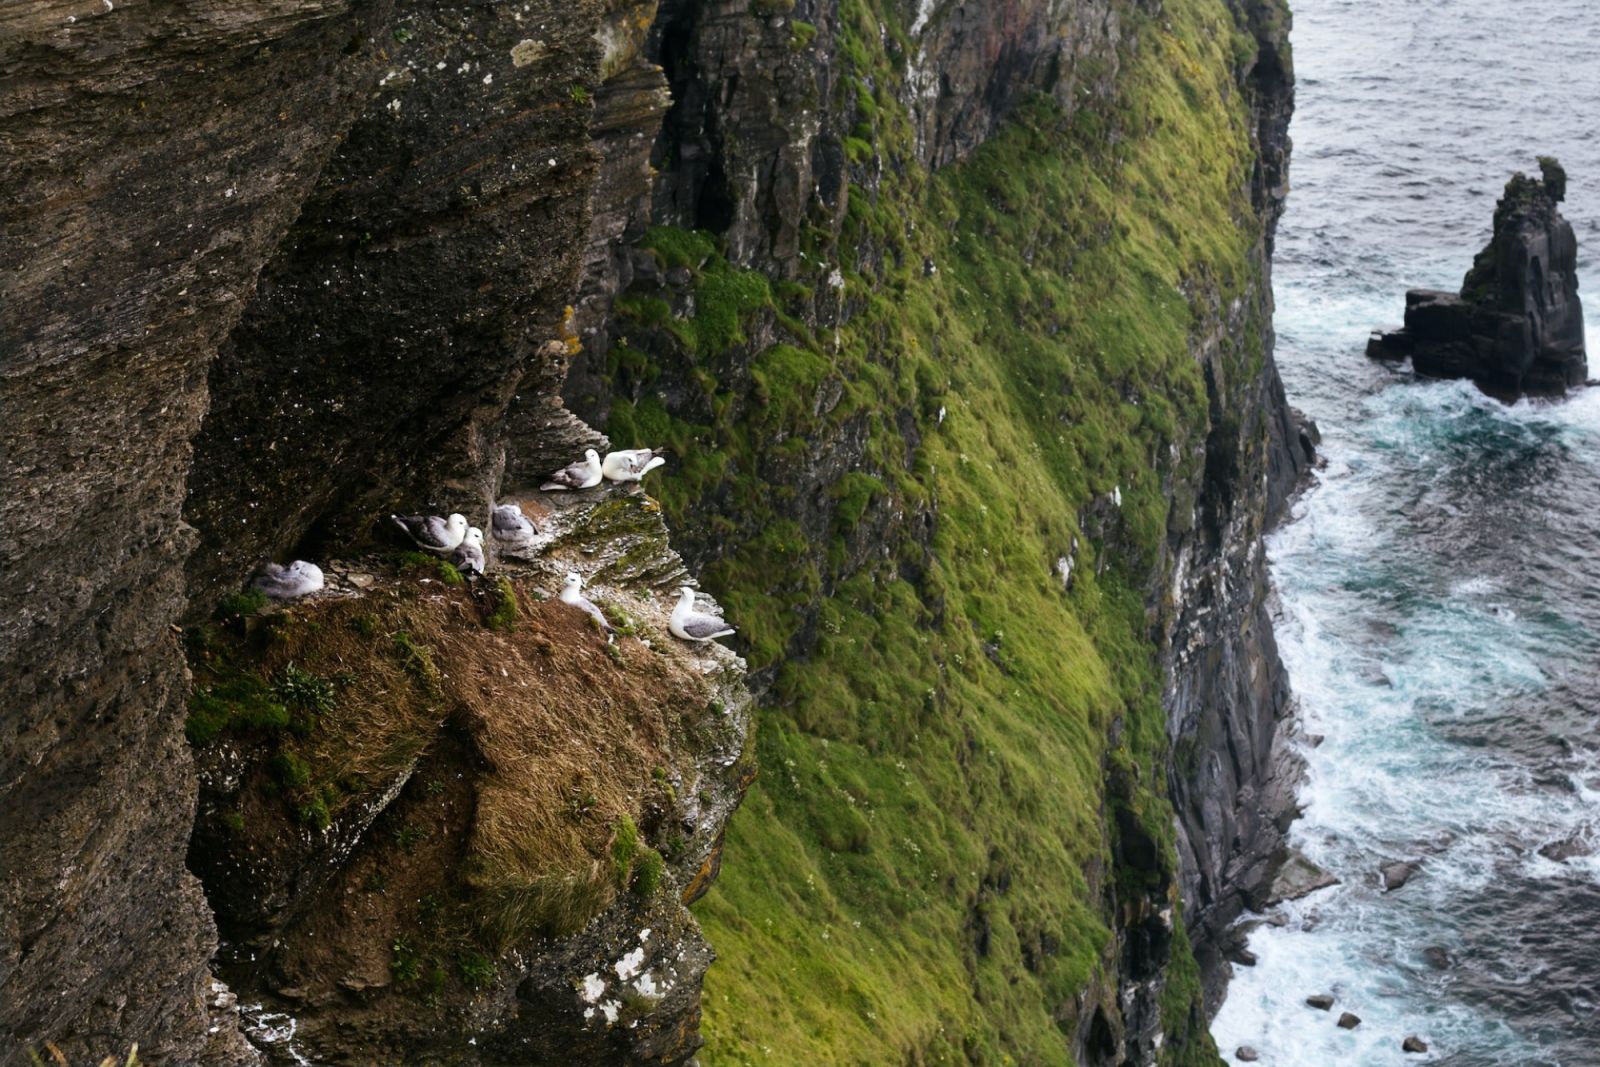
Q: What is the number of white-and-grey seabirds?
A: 8